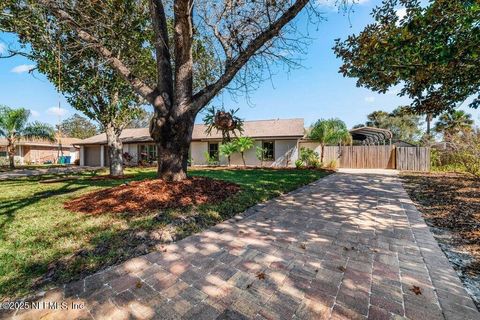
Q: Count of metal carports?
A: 1